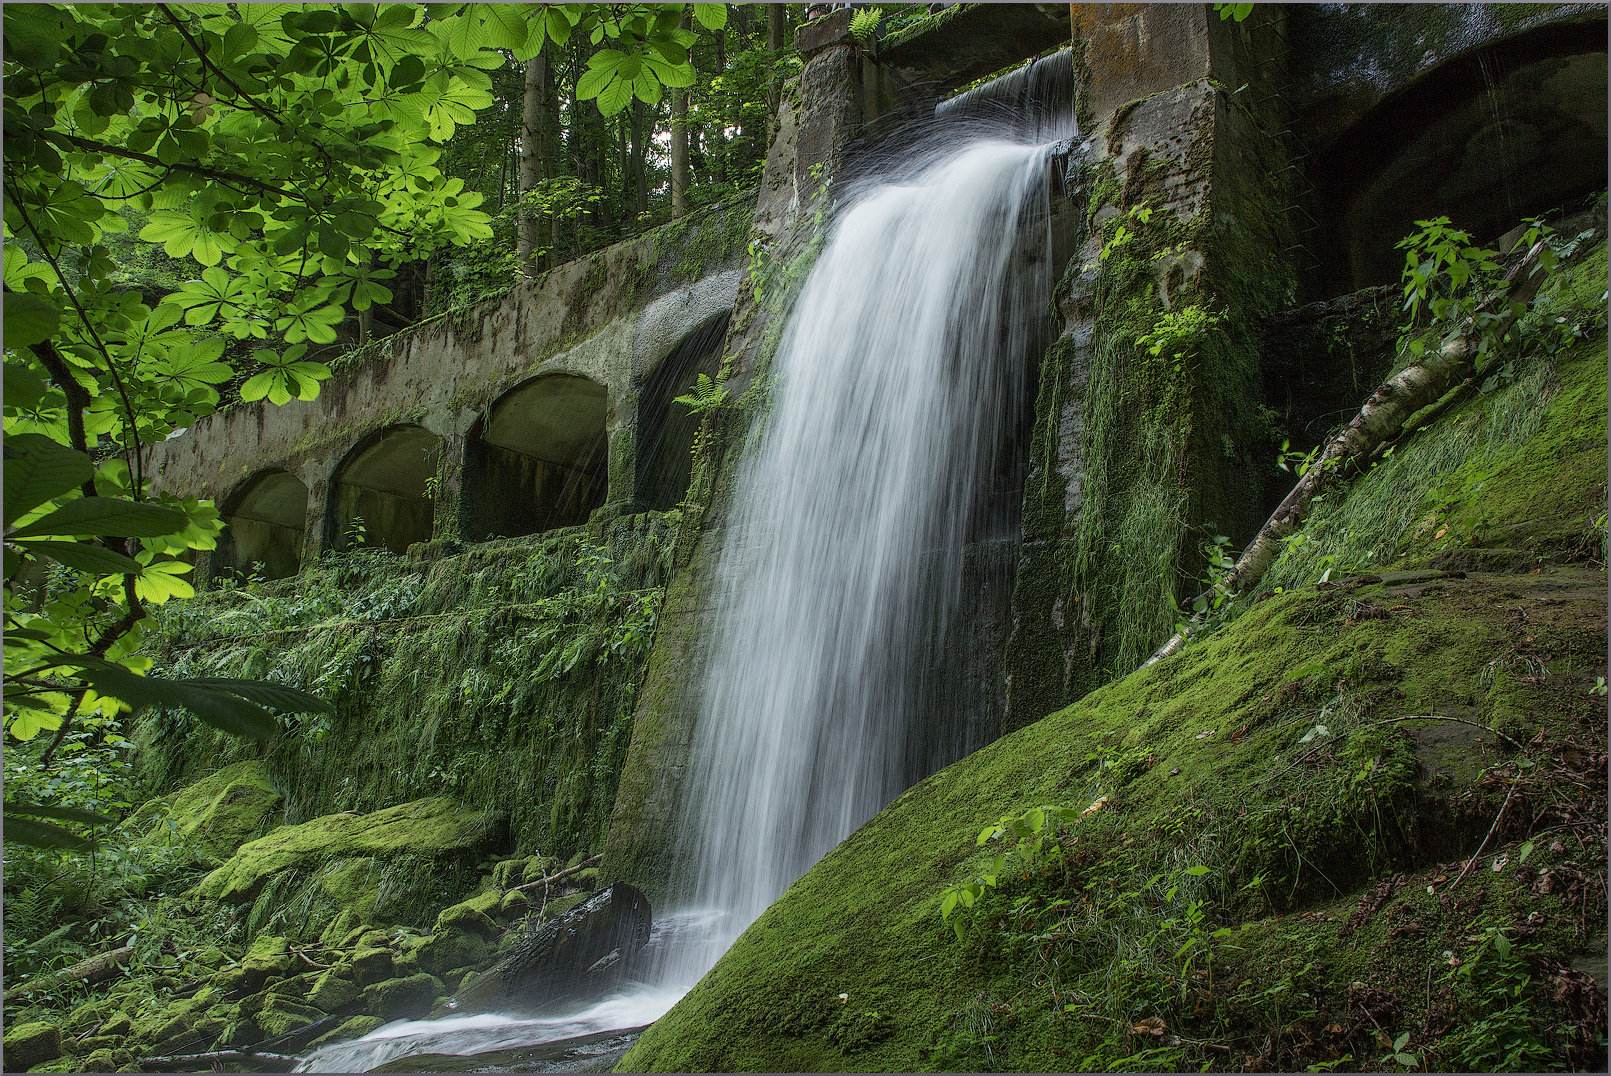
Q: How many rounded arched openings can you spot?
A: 5